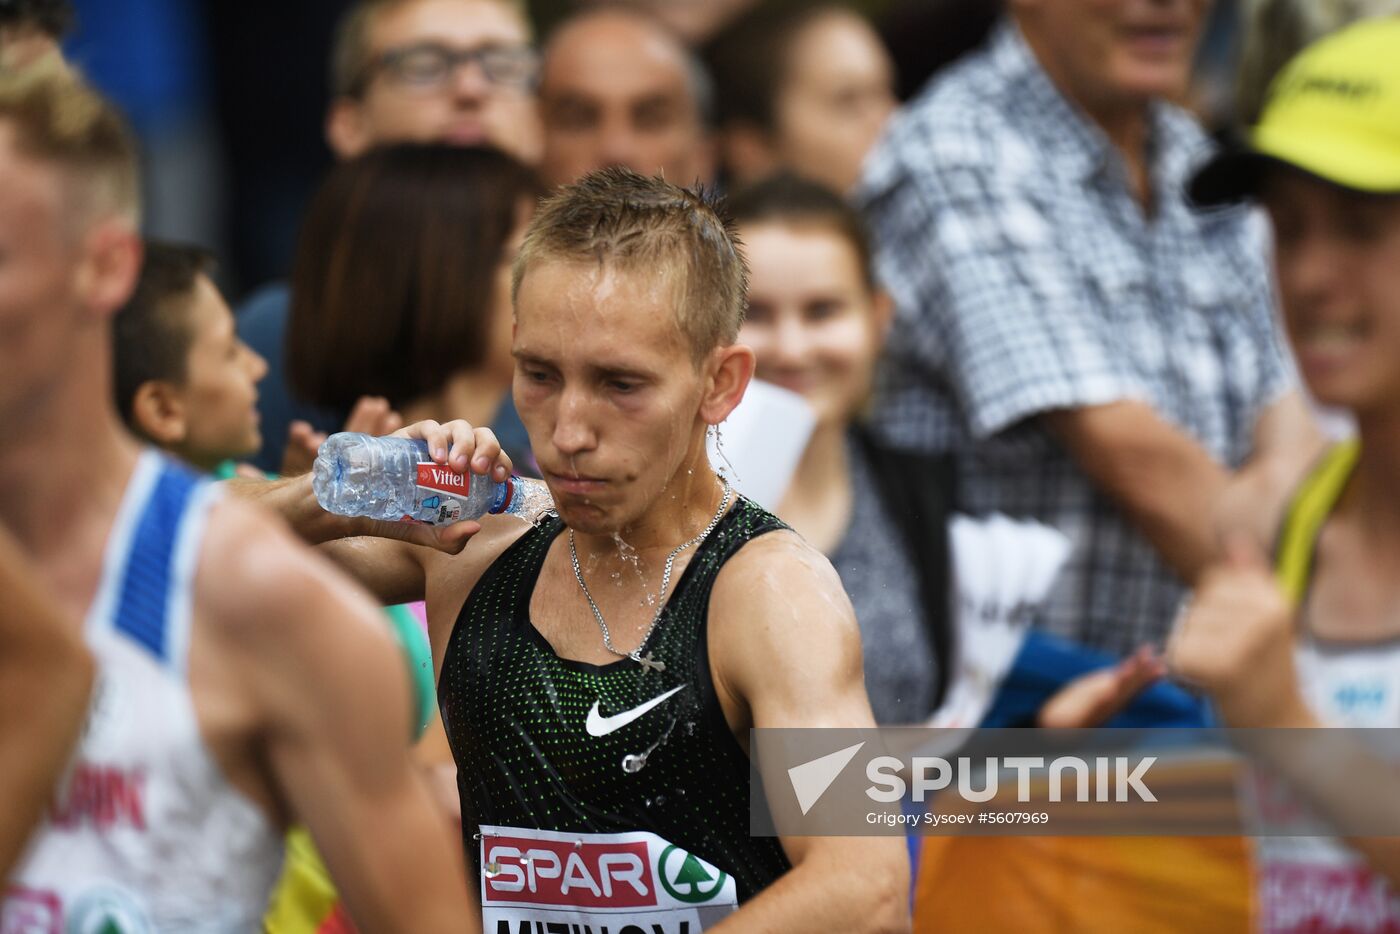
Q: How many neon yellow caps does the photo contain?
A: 1